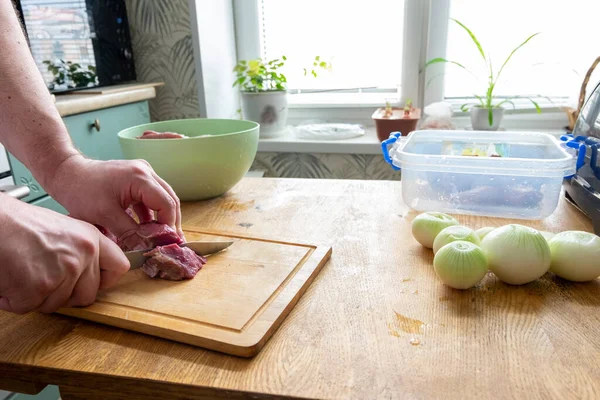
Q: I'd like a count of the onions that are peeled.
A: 7